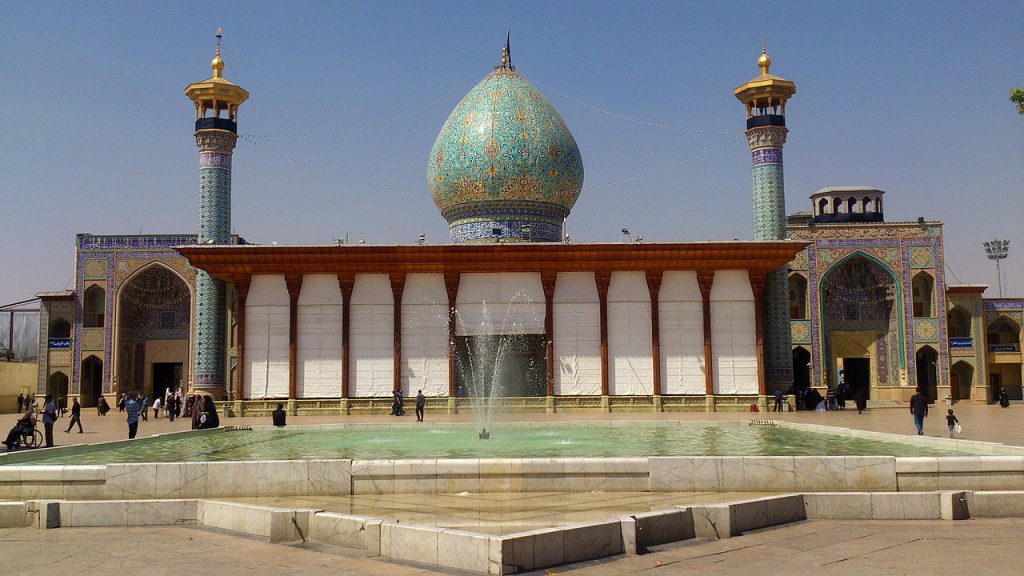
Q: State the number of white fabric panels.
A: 9